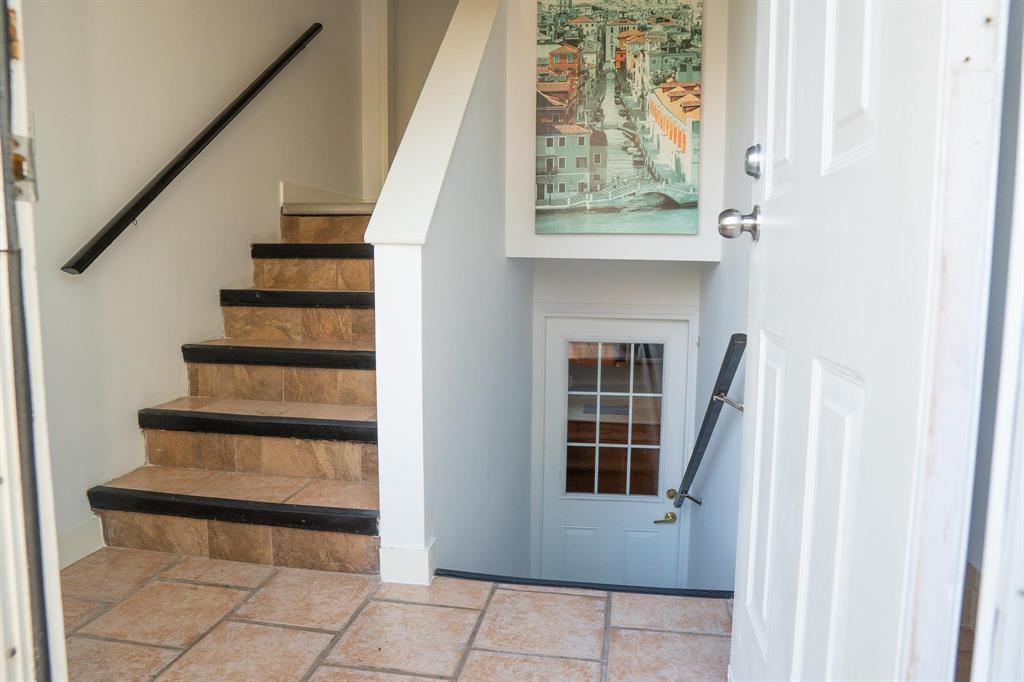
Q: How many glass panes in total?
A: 9